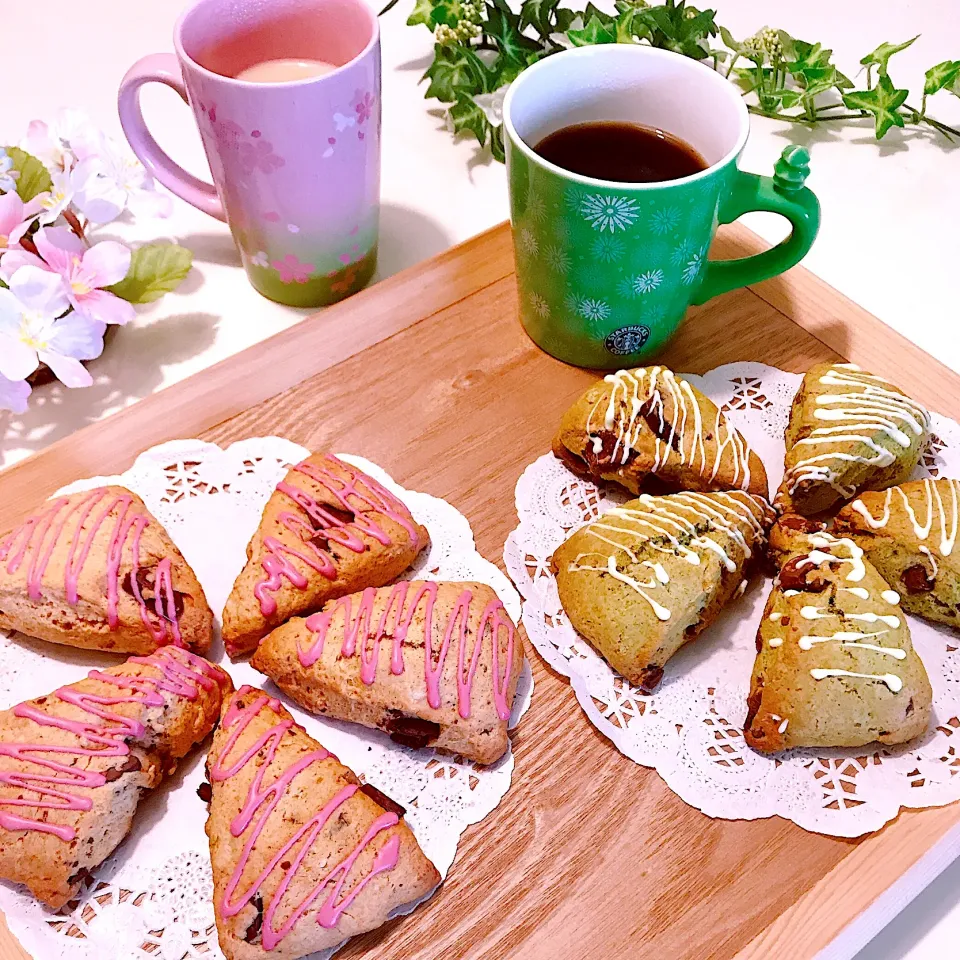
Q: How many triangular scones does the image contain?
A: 10